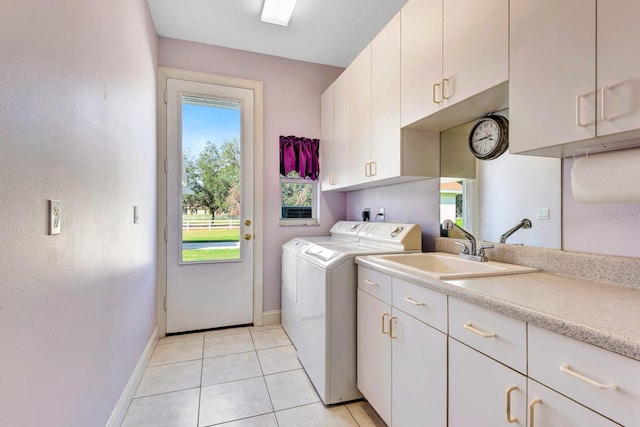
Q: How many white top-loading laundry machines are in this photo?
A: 2